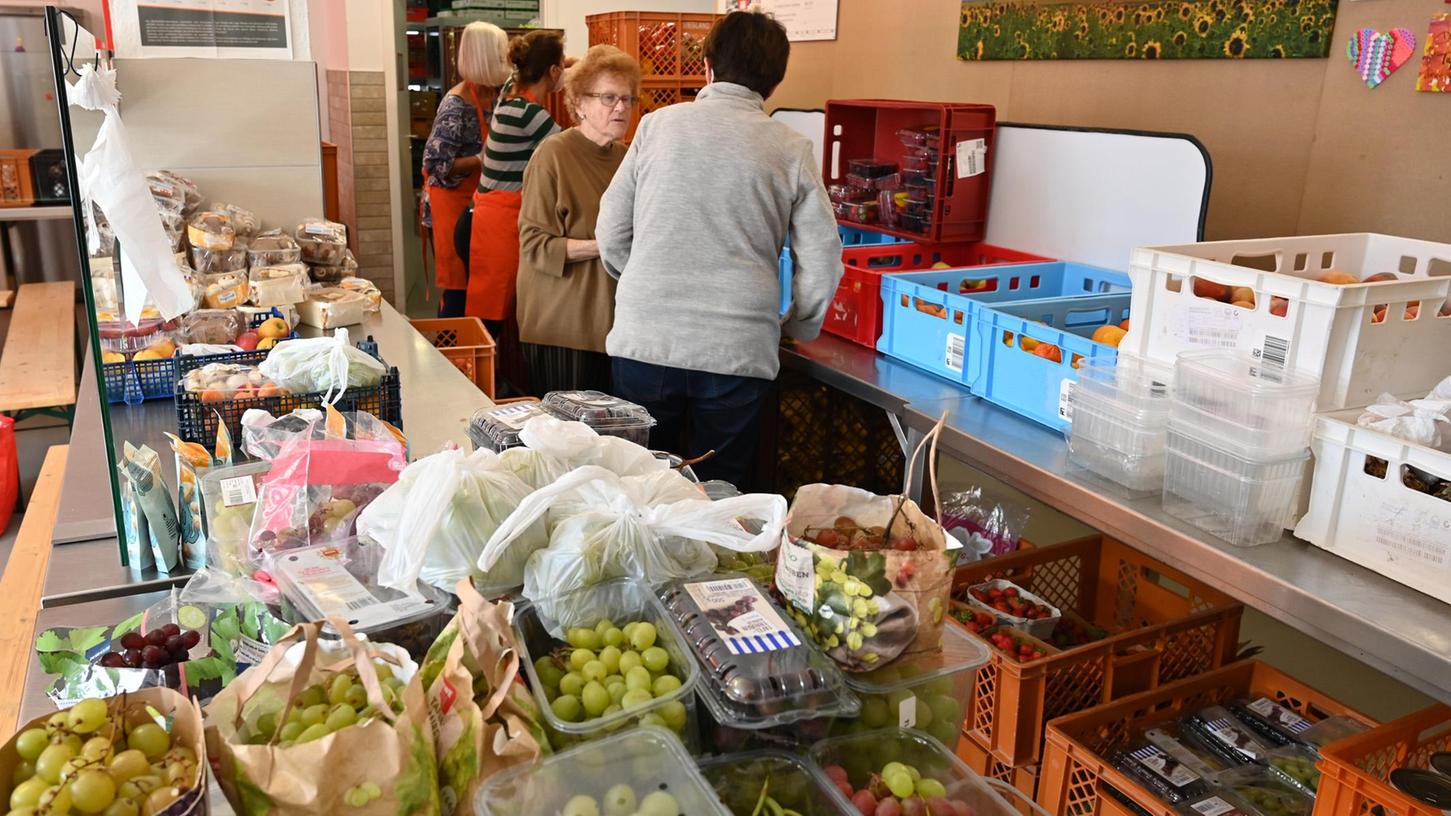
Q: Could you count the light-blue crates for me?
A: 3